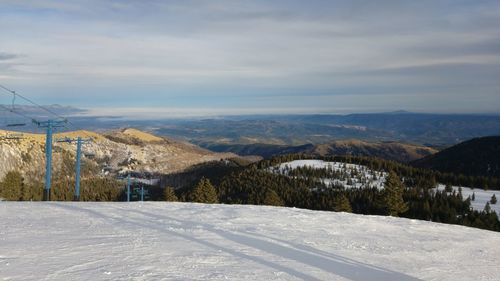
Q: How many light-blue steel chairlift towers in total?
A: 4